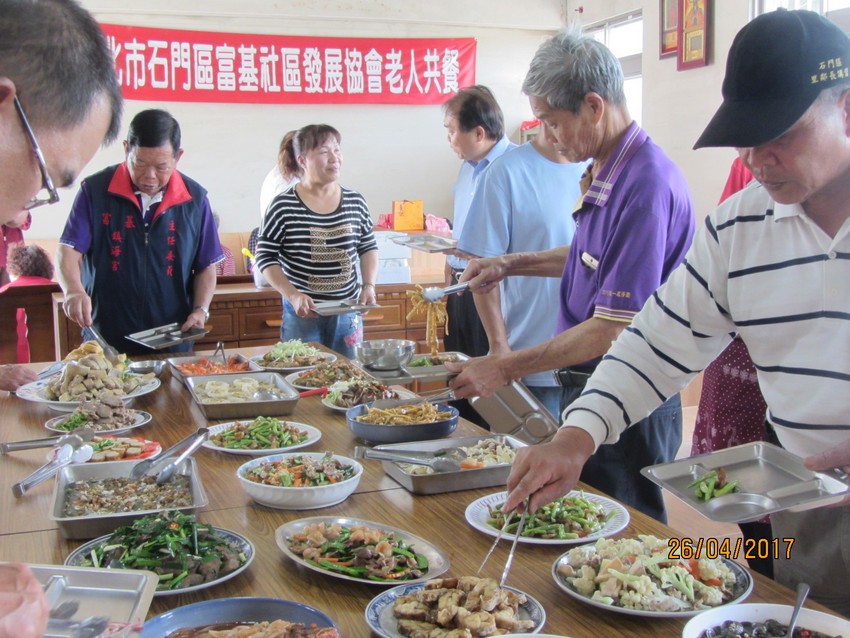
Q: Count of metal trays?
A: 11